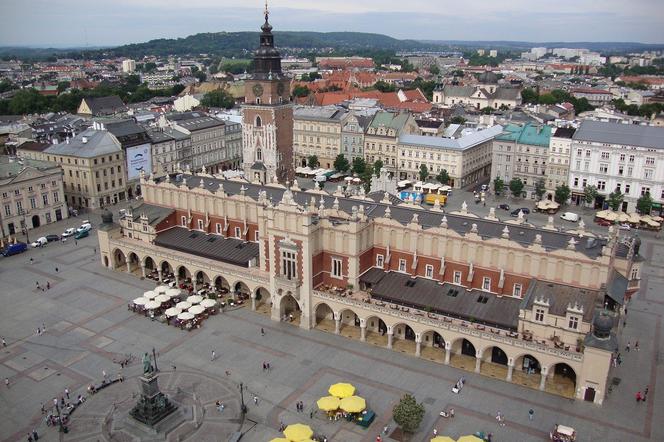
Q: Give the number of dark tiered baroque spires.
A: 1